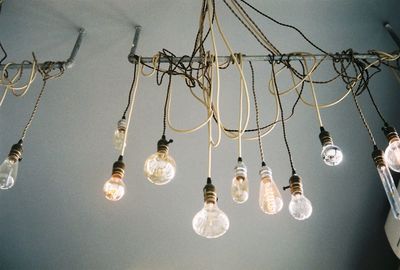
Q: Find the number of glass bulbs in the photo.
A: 11